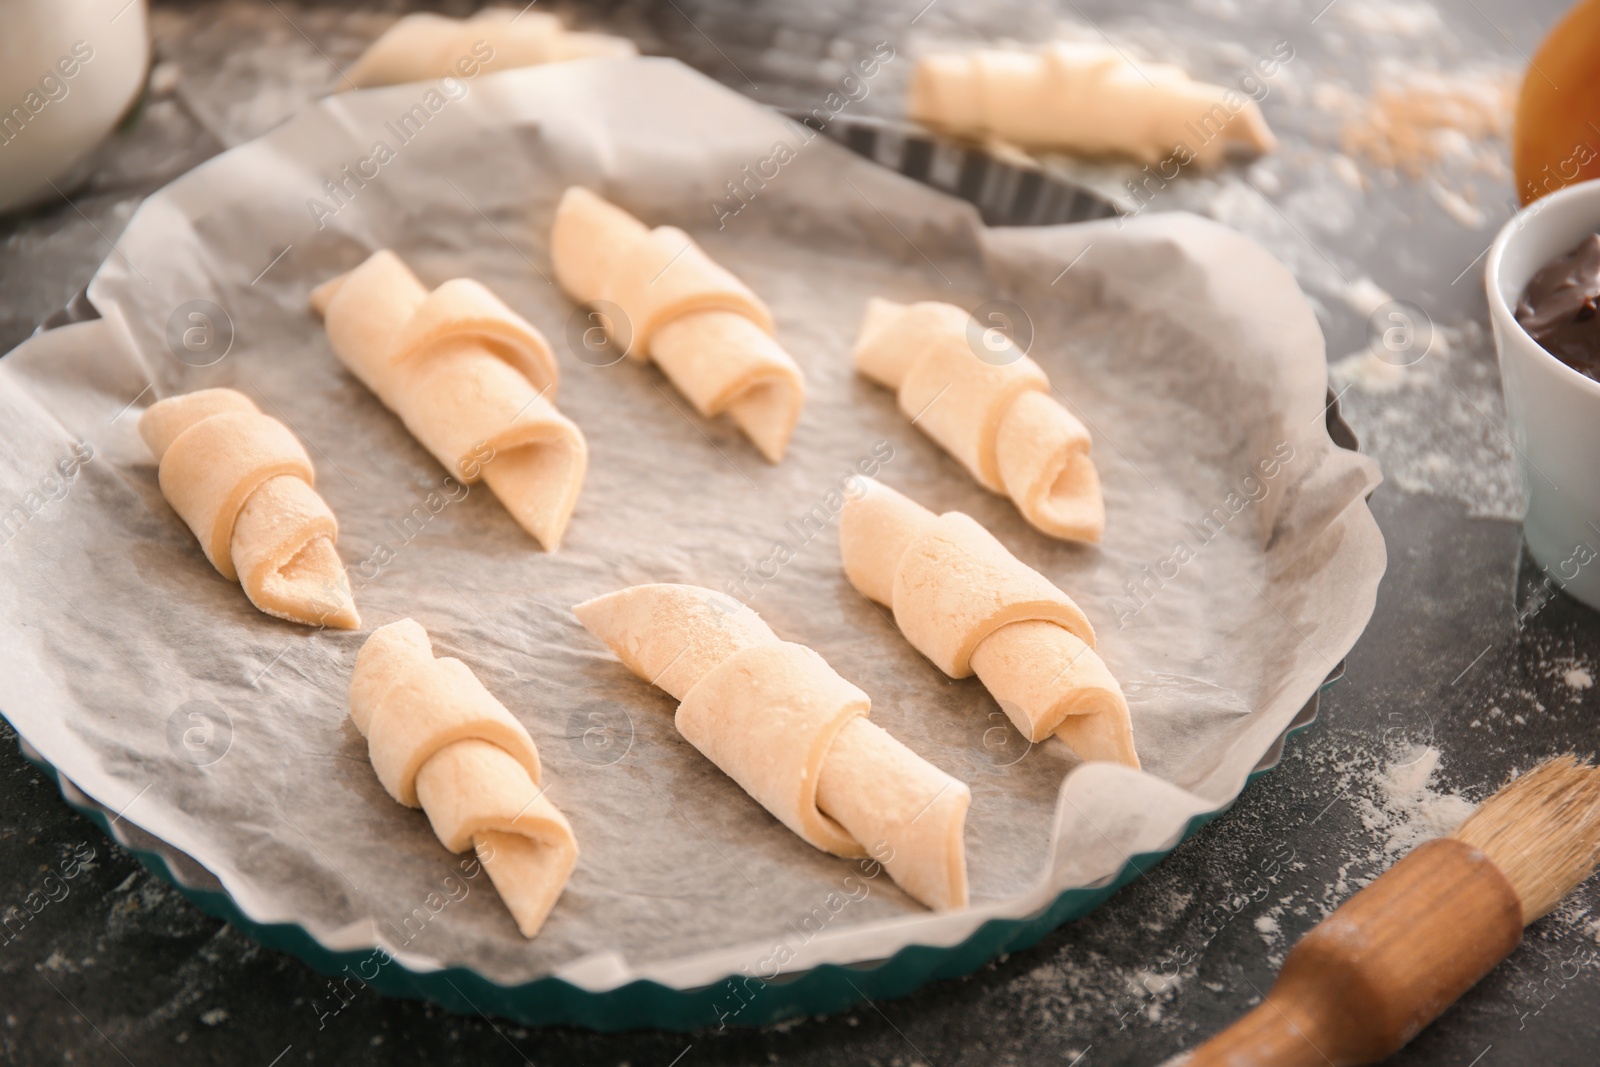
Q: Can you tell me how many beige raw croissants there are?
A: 9